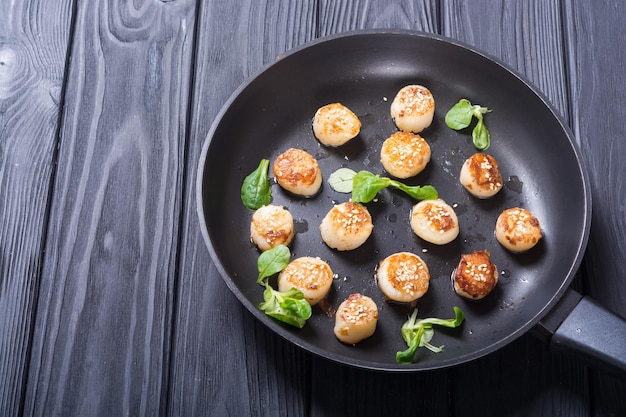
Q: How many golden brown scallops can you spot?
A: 13